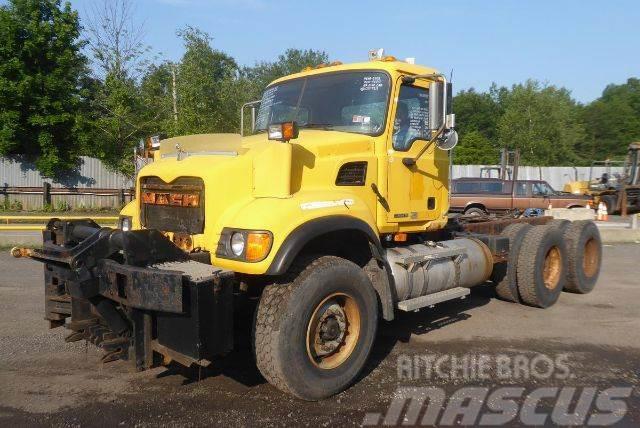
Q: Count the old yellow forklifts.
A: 1